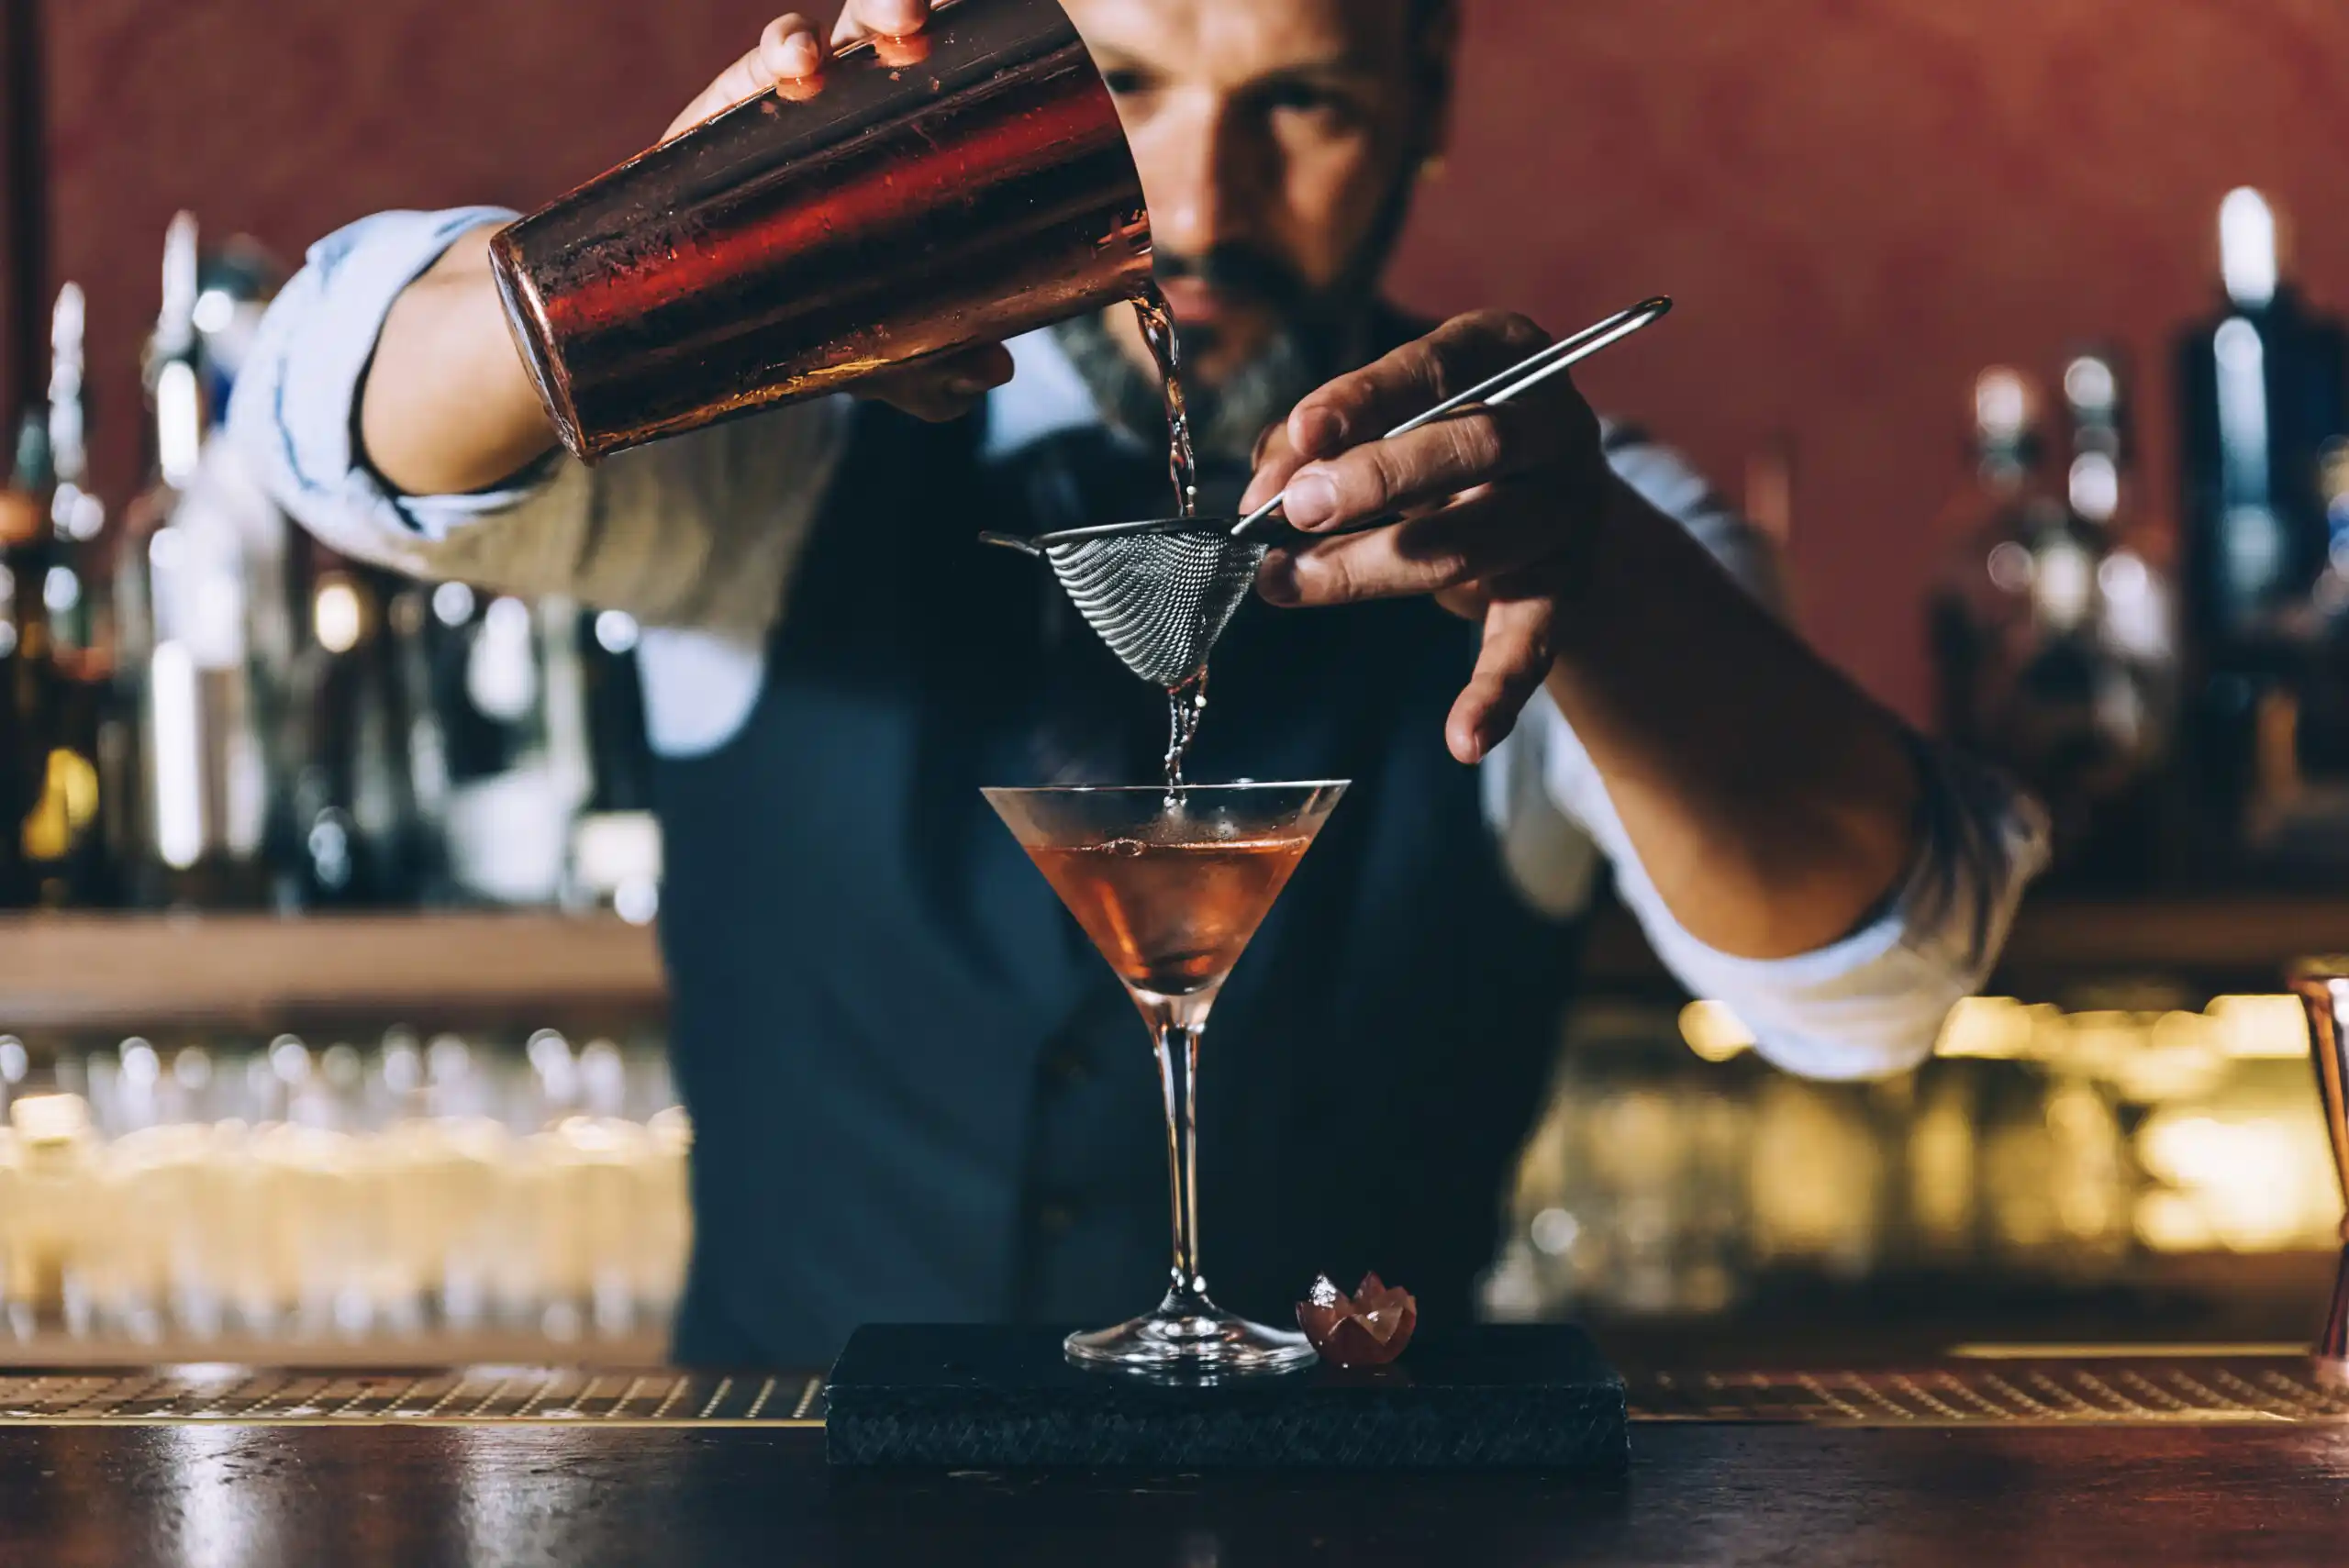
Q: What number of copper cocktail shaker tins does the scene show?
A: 1